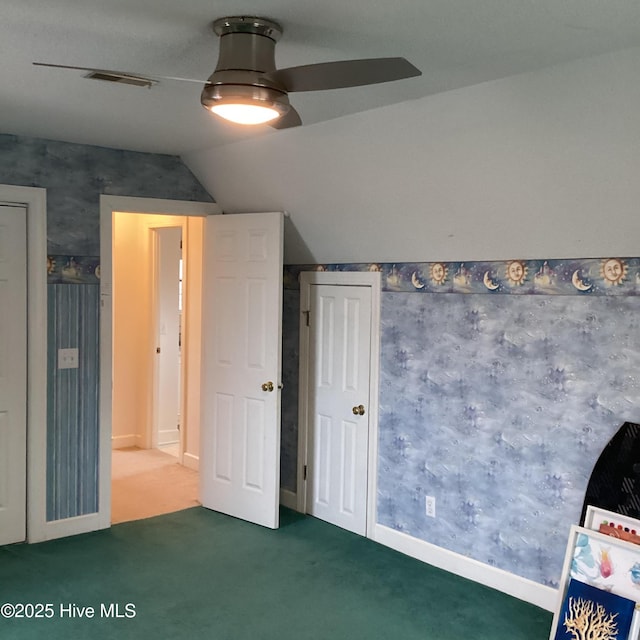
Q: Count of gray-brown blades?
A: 3